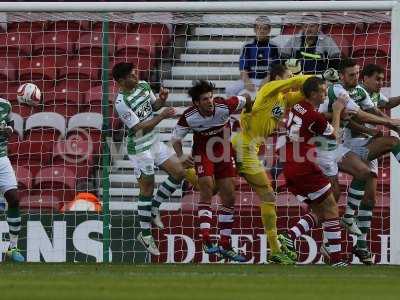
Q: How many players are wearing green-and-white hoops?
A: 4